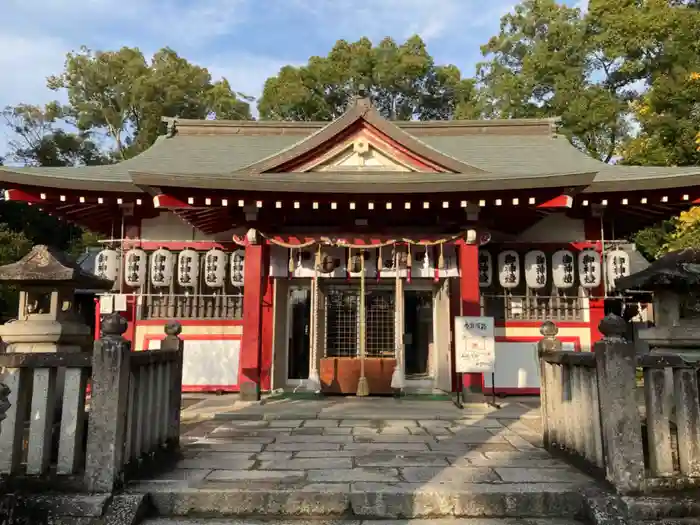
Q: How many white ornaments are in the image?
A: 12